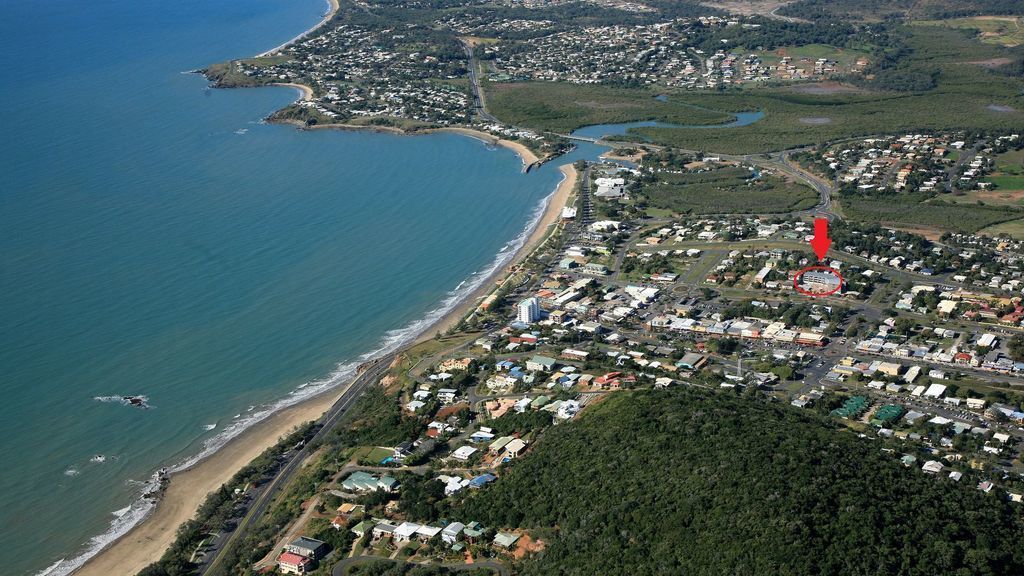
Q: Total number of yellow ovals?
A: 0